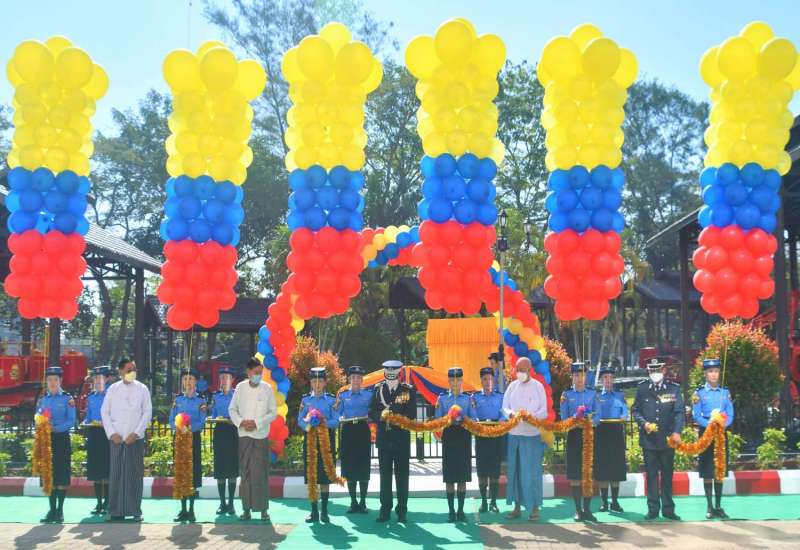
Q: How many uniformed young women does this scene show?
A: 11